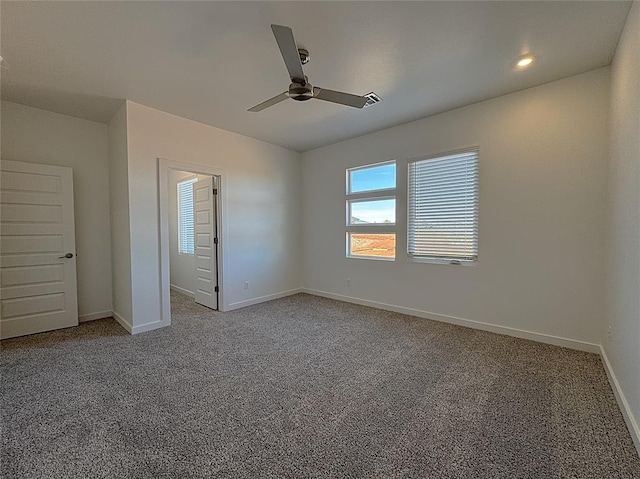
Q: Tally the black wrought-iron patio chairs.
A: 0